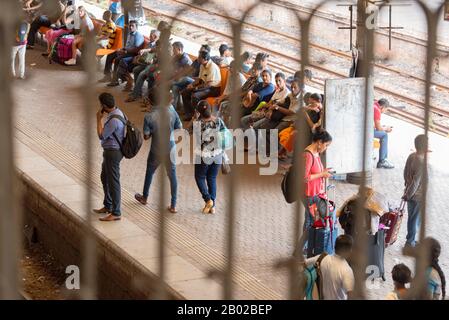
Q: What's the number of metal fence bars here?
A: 7